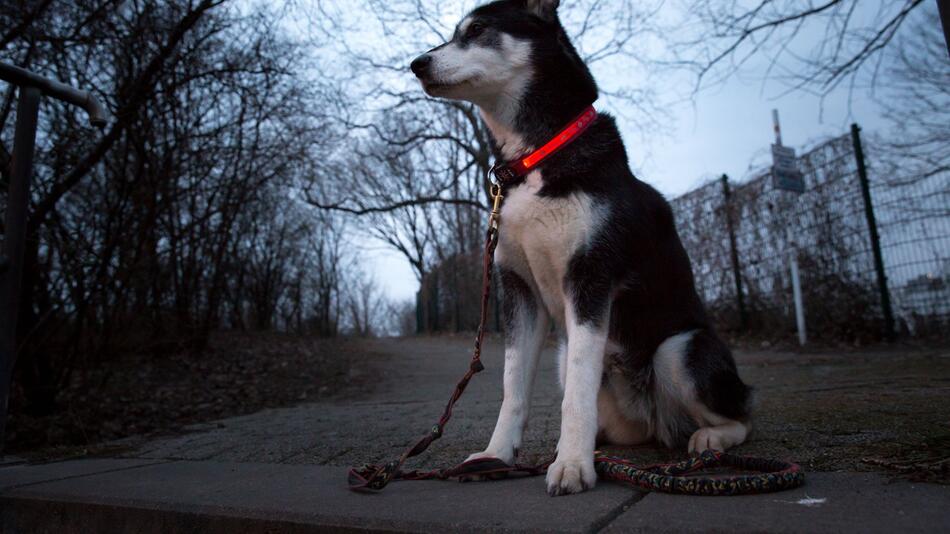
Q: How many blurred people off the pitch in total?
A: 0